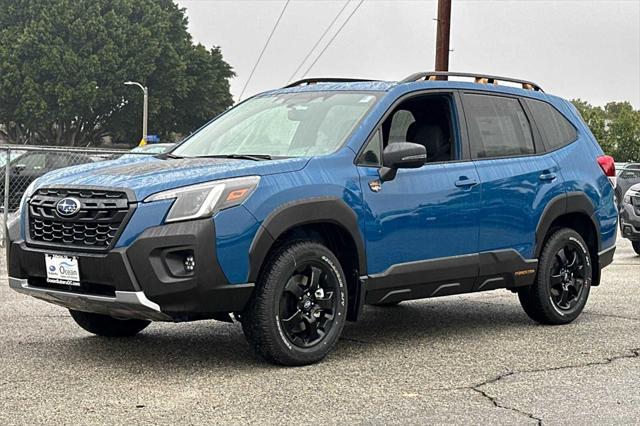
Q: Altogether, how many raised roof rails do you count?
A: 2